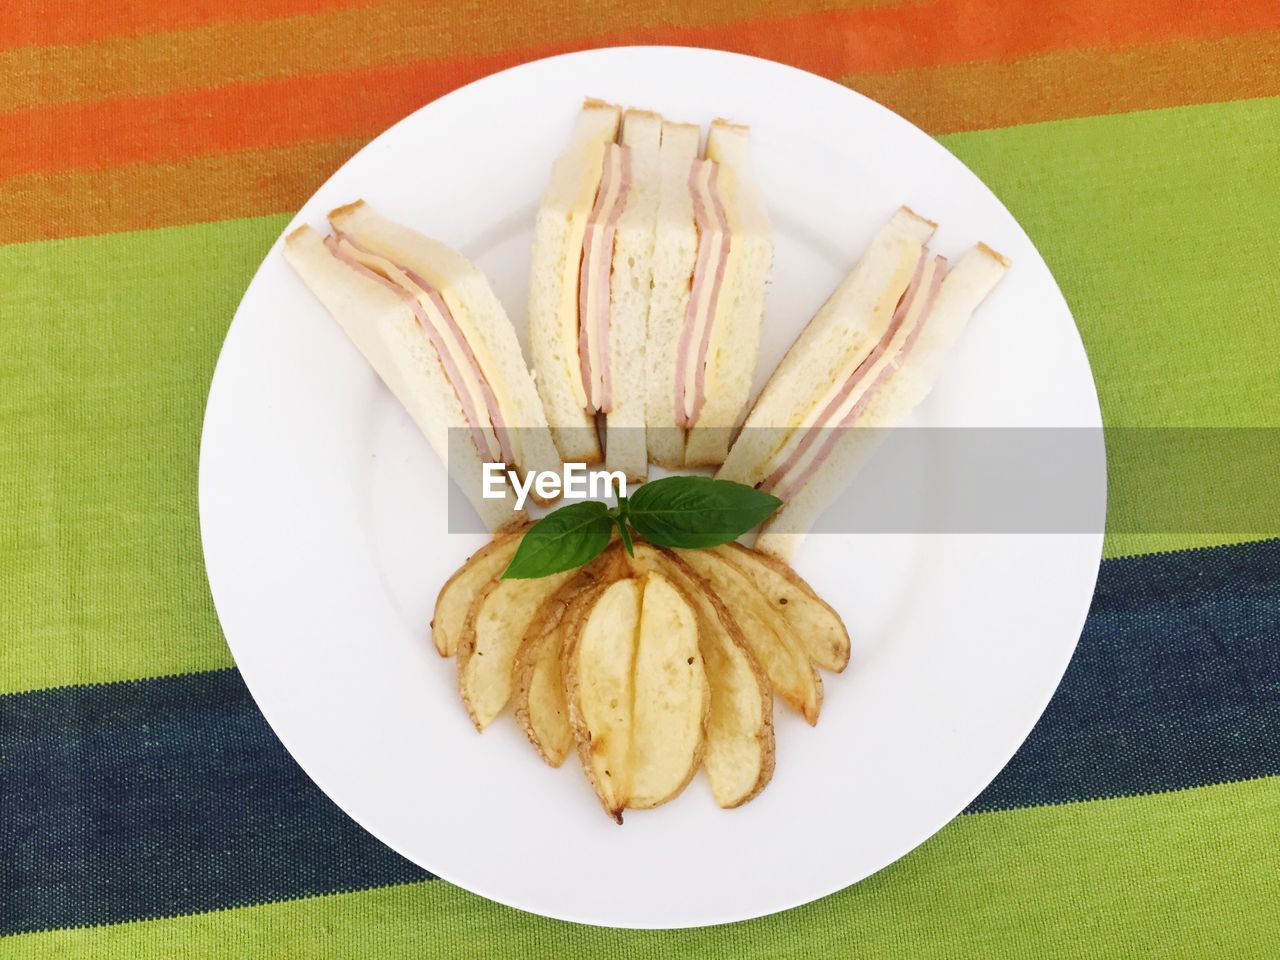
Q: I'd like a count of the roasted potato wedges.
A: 8